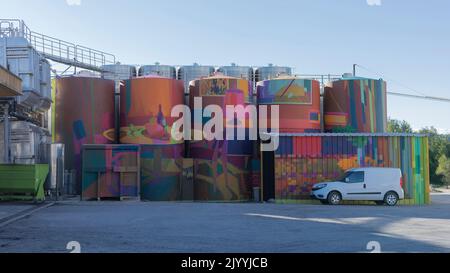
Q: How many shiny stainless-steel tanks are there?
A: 5